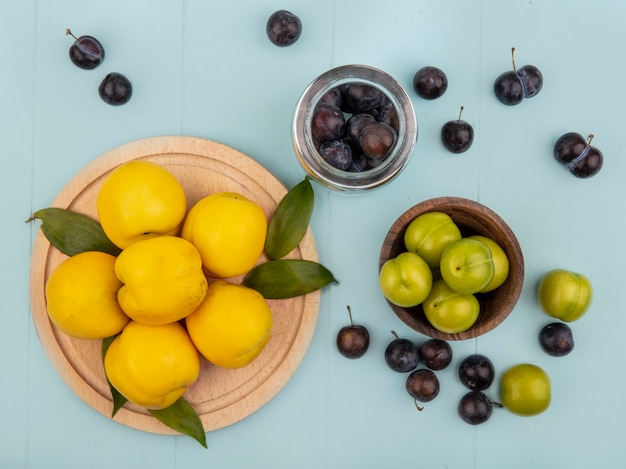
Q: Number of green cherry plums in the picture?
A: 7